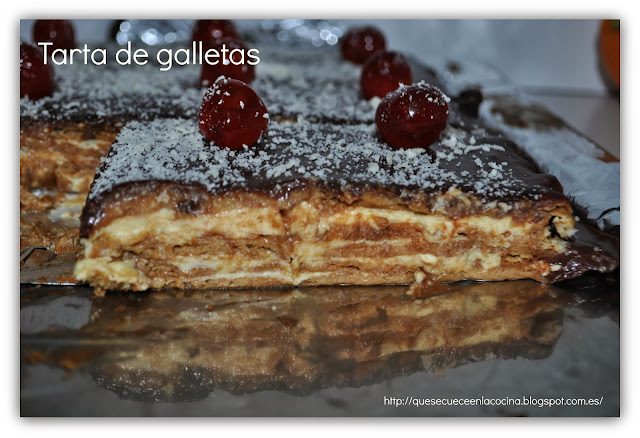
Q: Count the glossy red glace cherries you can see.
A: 8